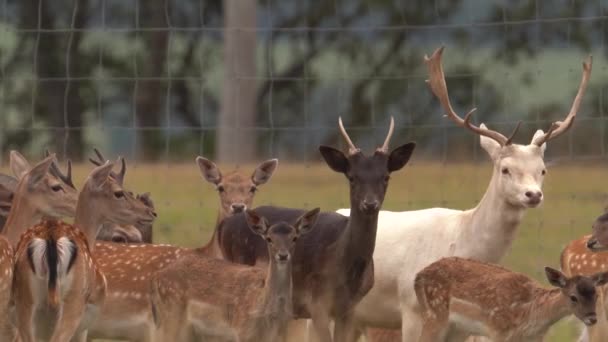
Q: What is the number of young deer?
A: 2